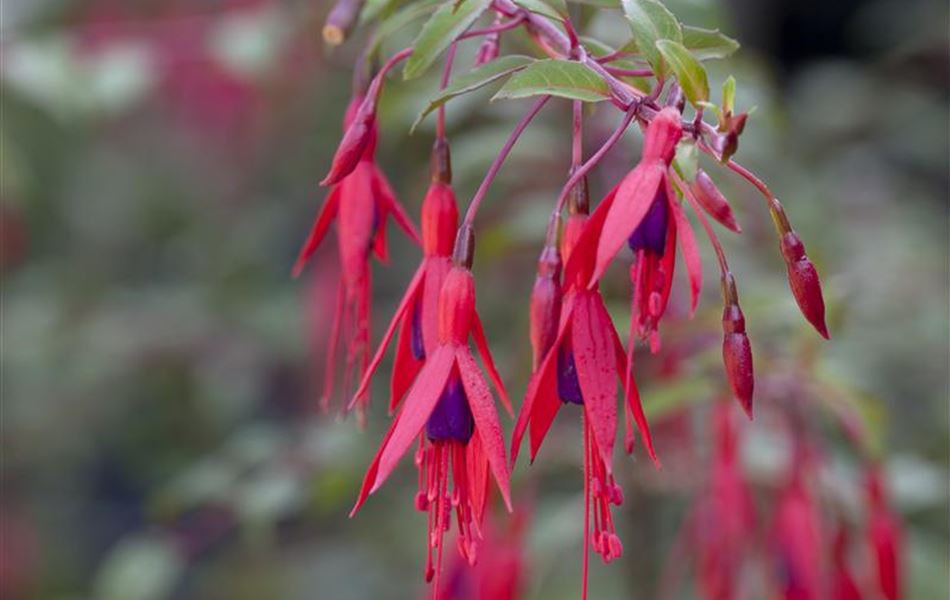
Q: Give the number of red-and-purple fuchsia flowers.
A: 5